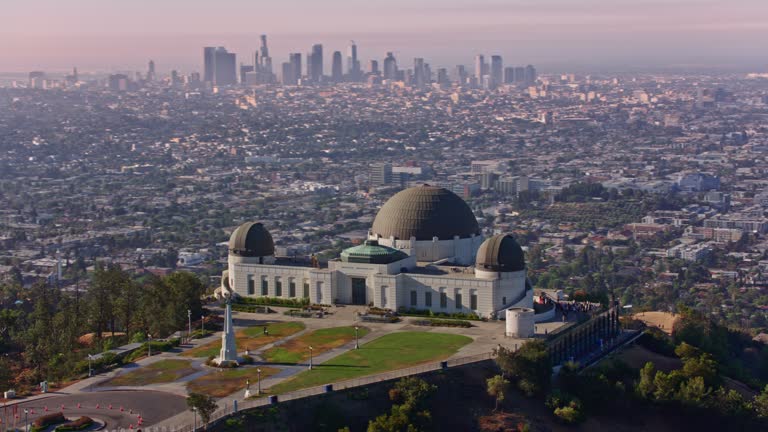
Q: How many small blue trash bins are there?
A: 3